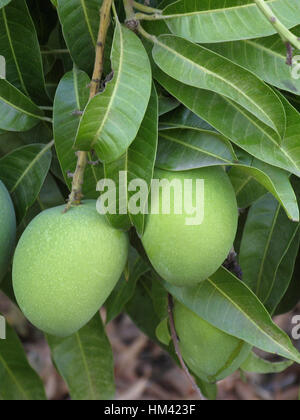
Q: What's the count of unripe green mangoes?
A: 4